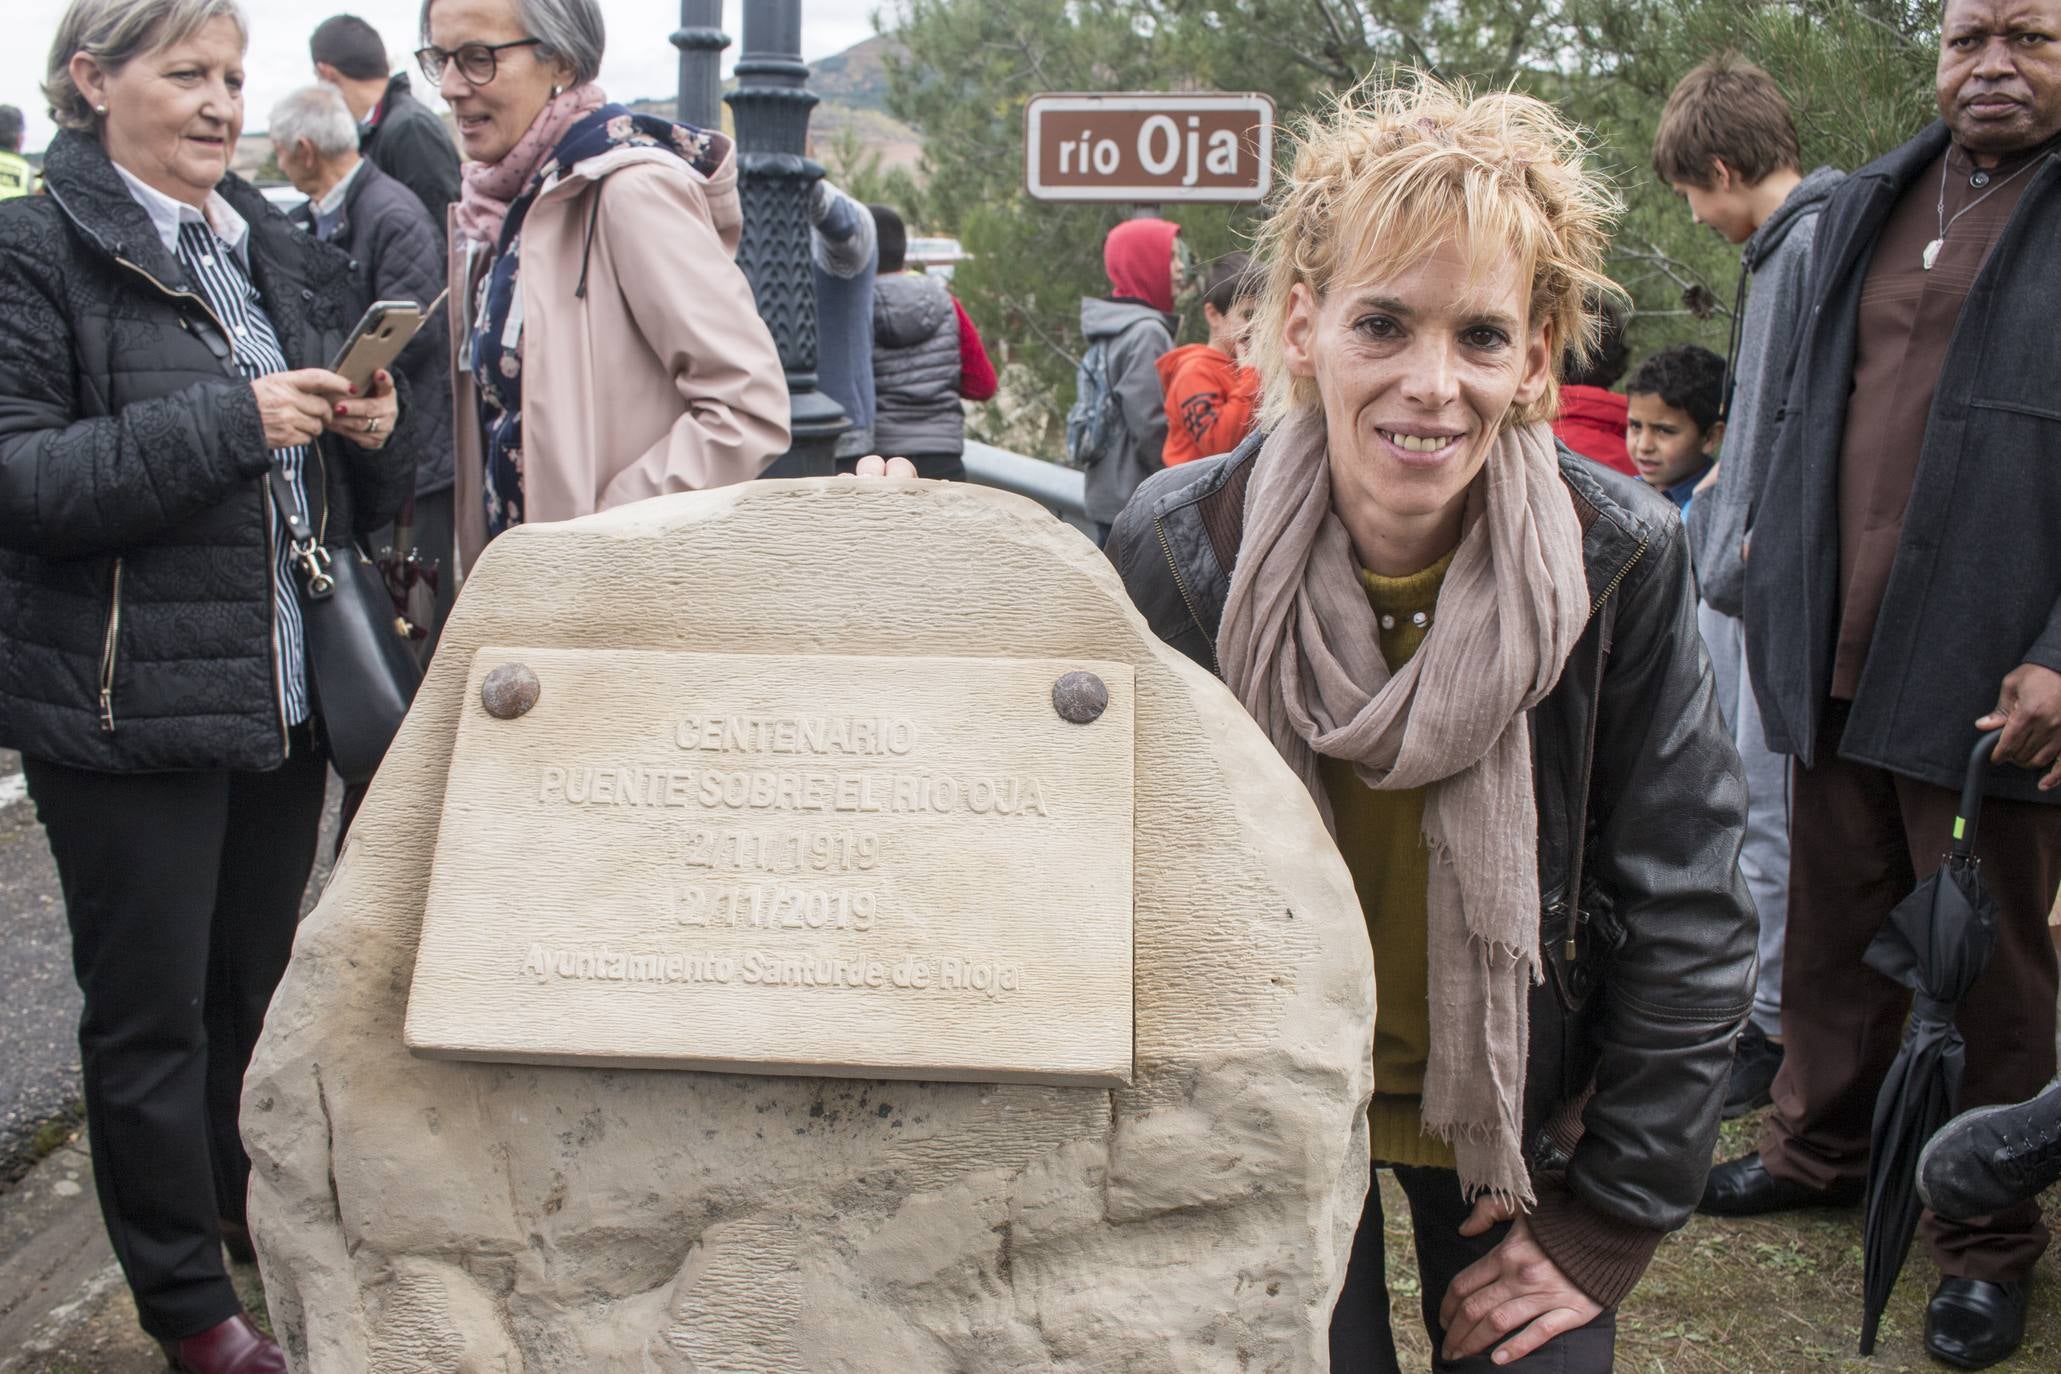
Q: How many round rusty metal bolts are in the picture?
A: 2